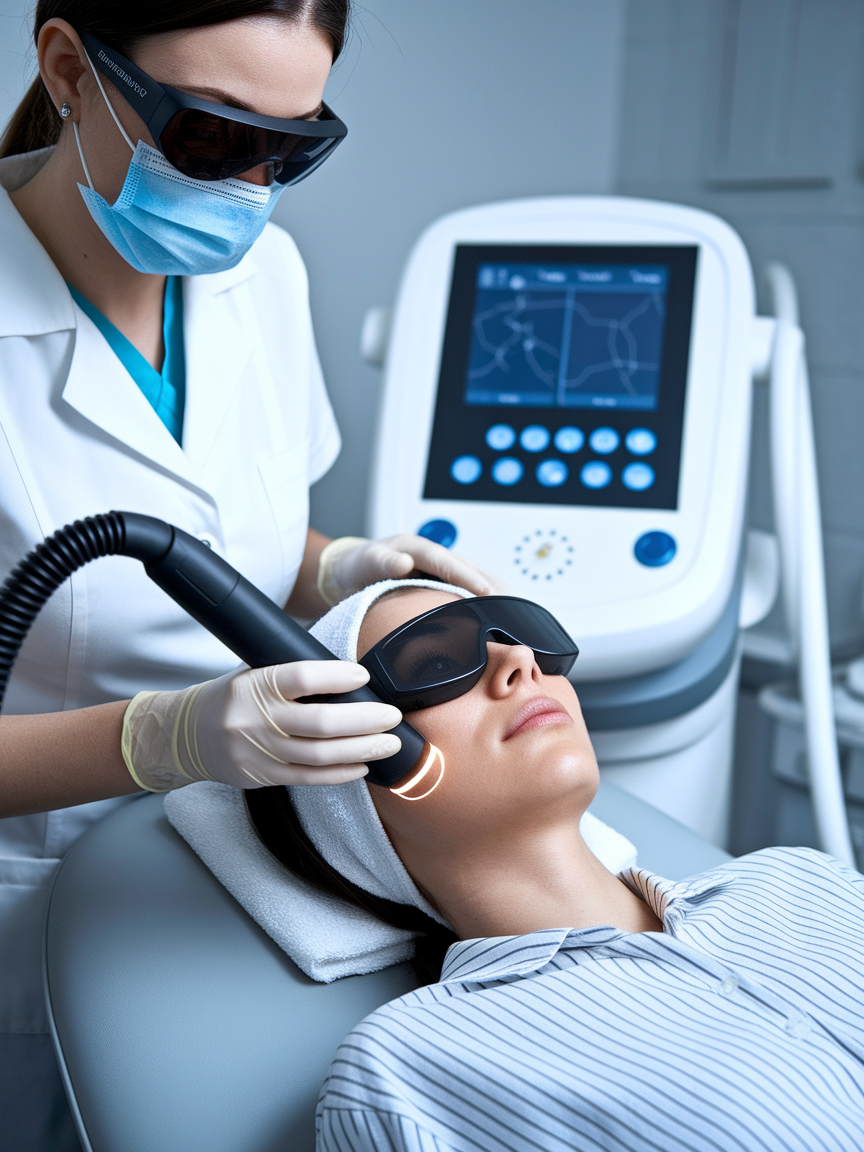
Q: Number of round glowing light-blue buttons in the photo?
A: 10